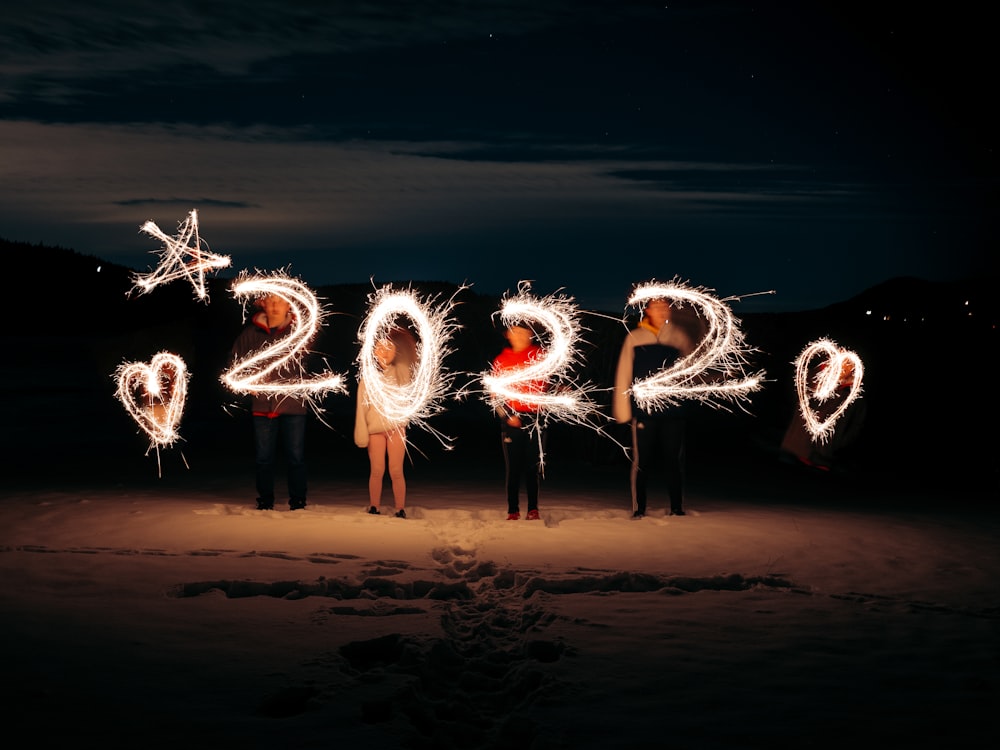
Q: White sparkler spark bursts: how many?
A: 7